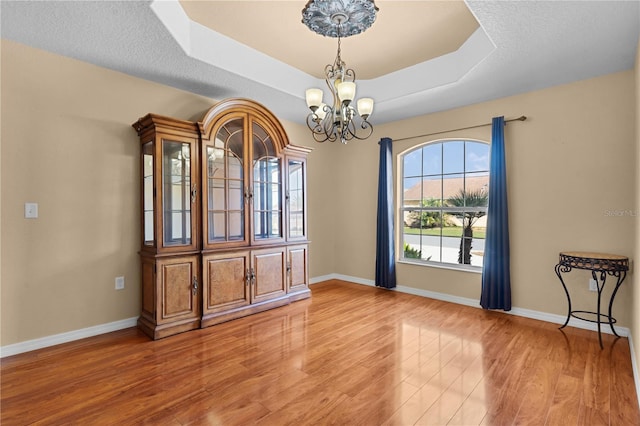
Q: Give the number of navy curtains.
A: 2